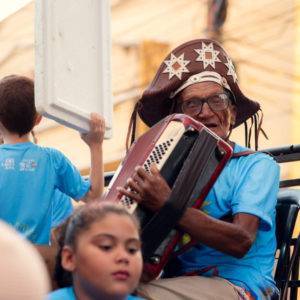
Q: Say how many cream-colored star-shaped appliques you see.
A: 3